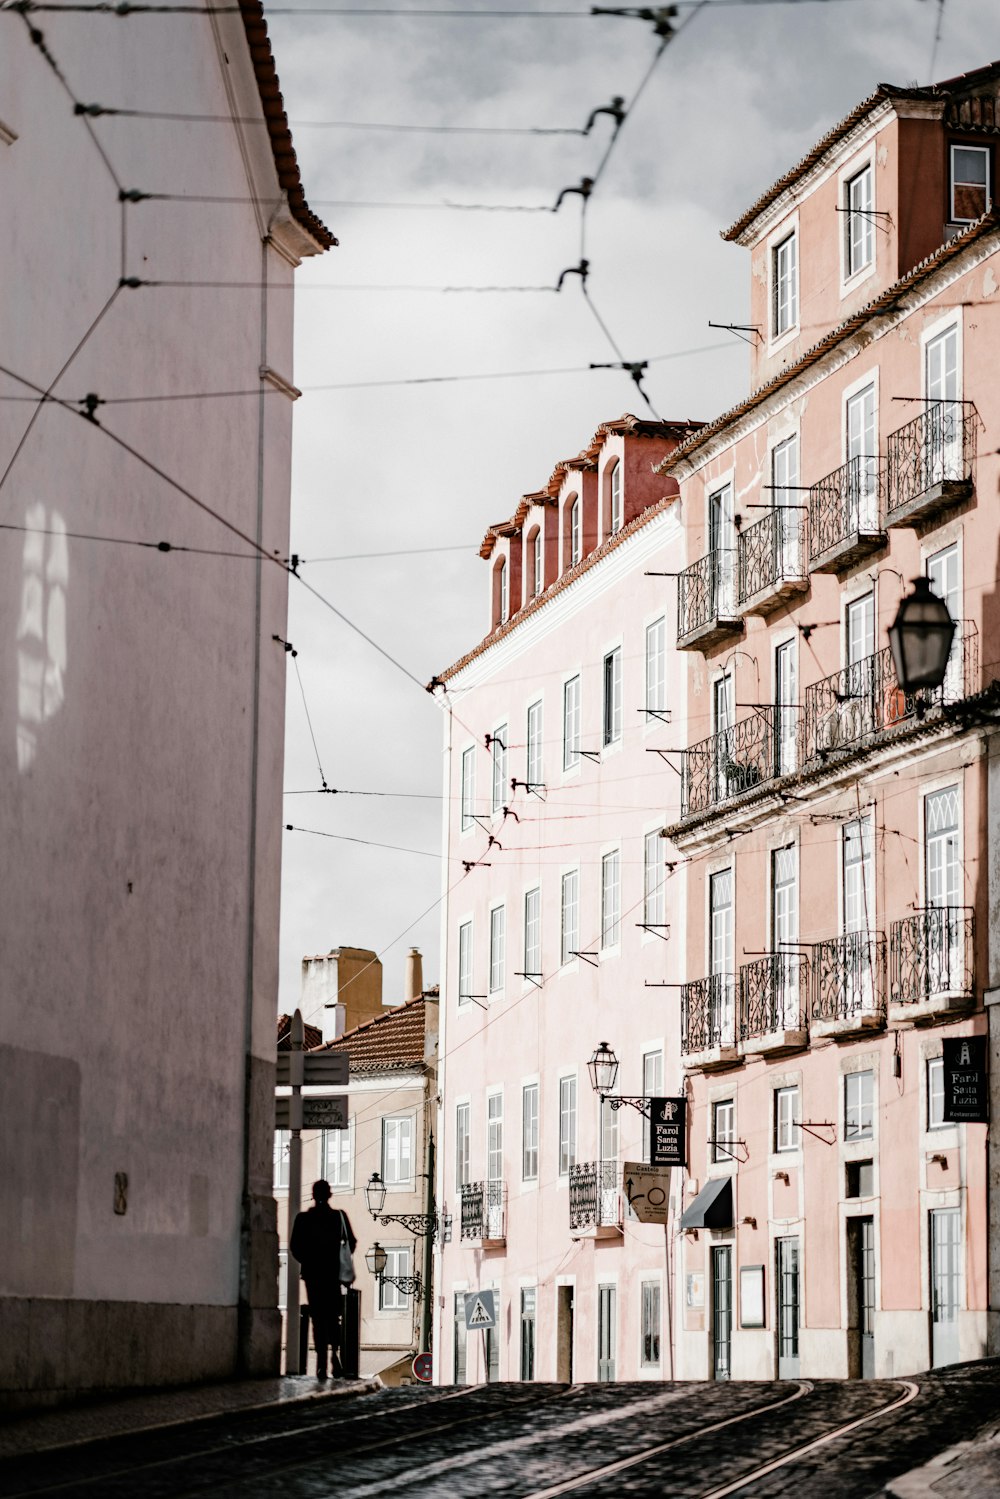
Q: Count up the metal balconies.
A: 12